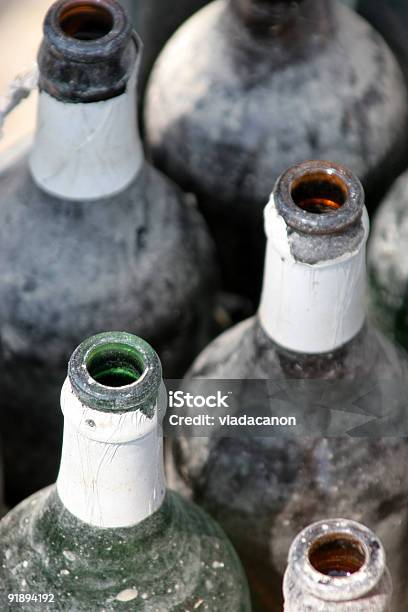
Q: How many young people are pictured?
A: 0